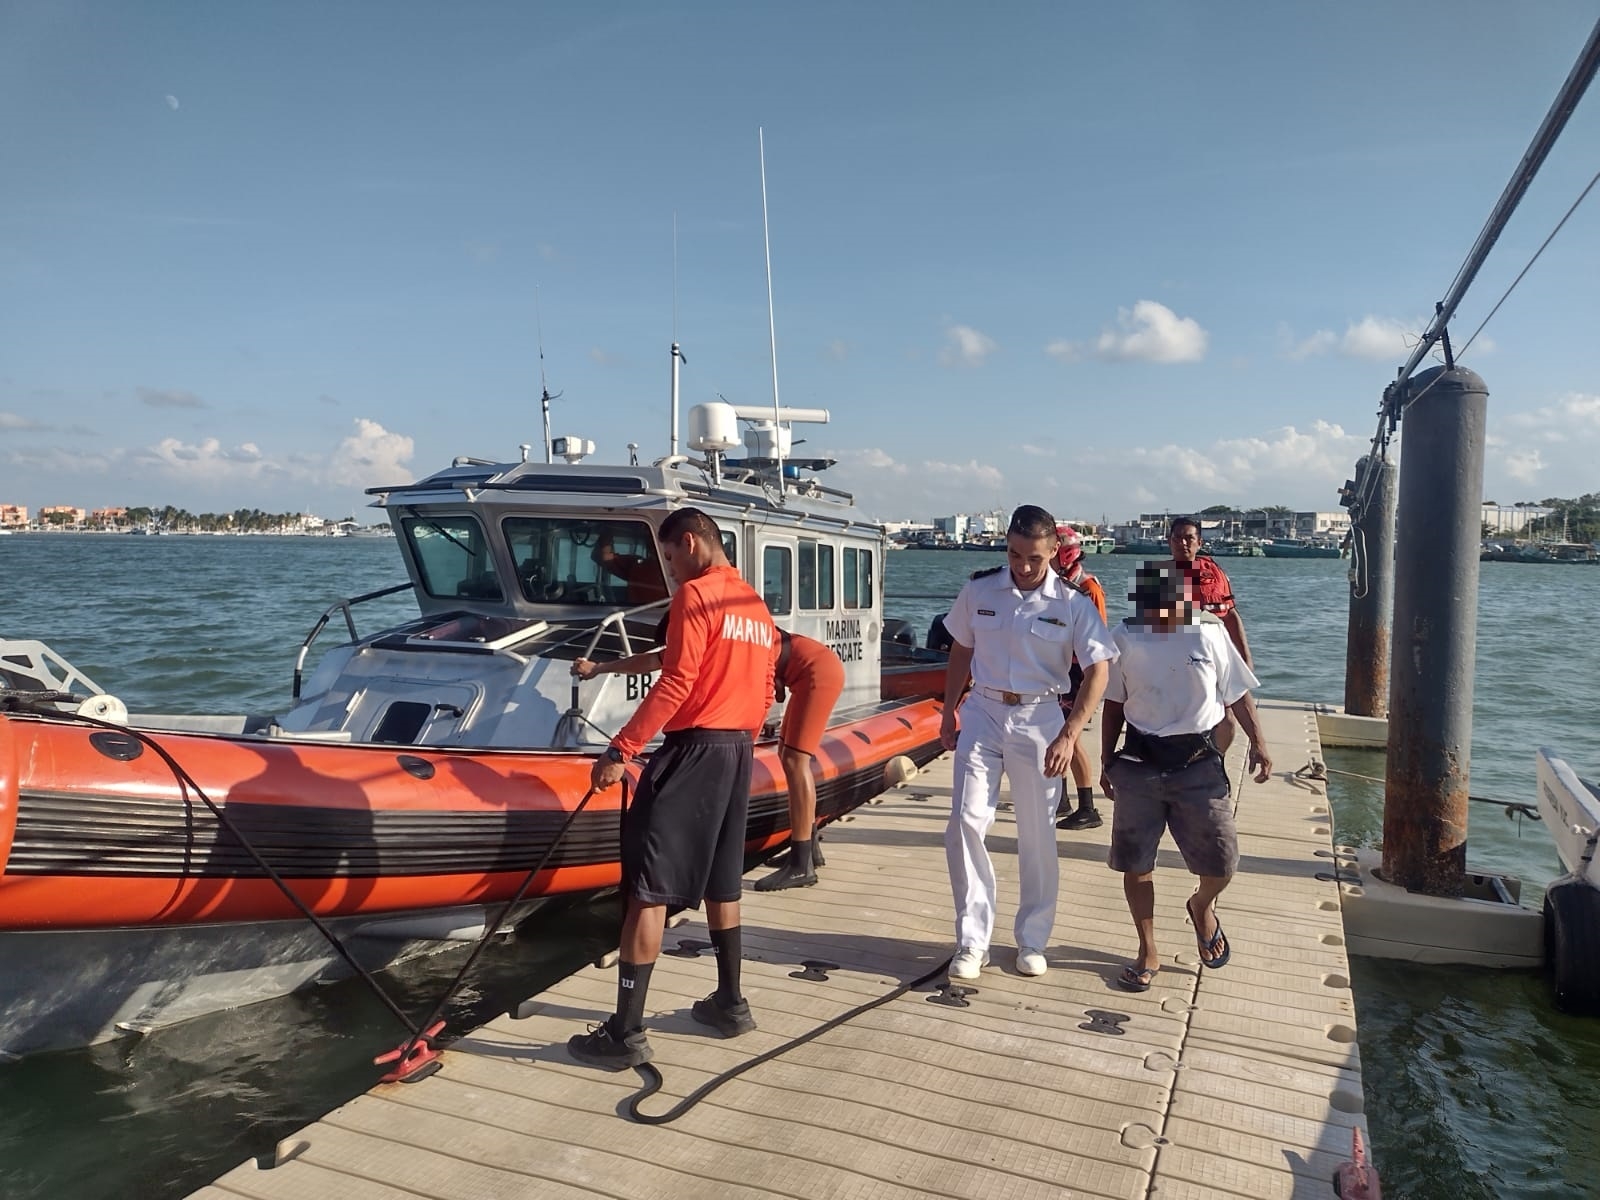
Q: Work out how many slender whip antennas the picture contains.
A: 3